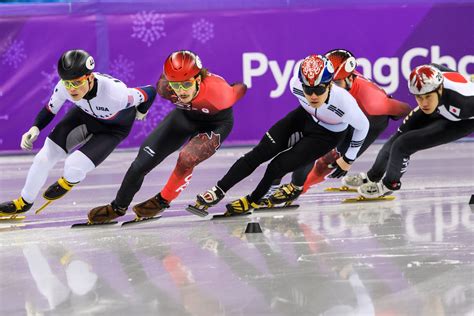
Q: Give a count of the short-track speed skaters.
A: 5